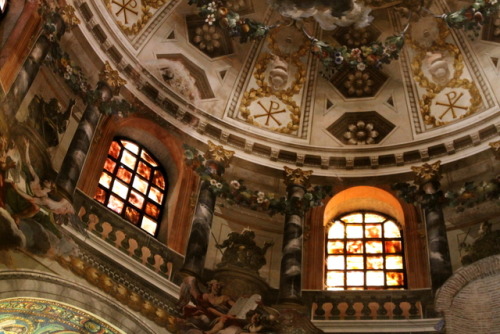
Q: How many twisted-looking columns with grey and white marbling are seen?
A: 5